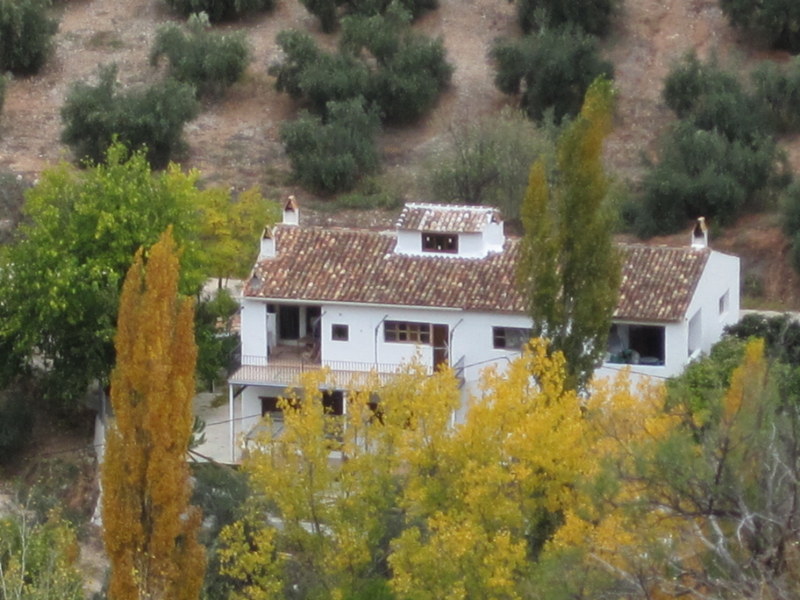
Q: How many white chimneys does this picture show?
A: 3